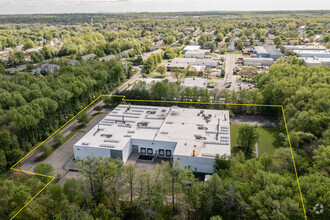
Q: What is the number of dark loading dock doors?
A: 4